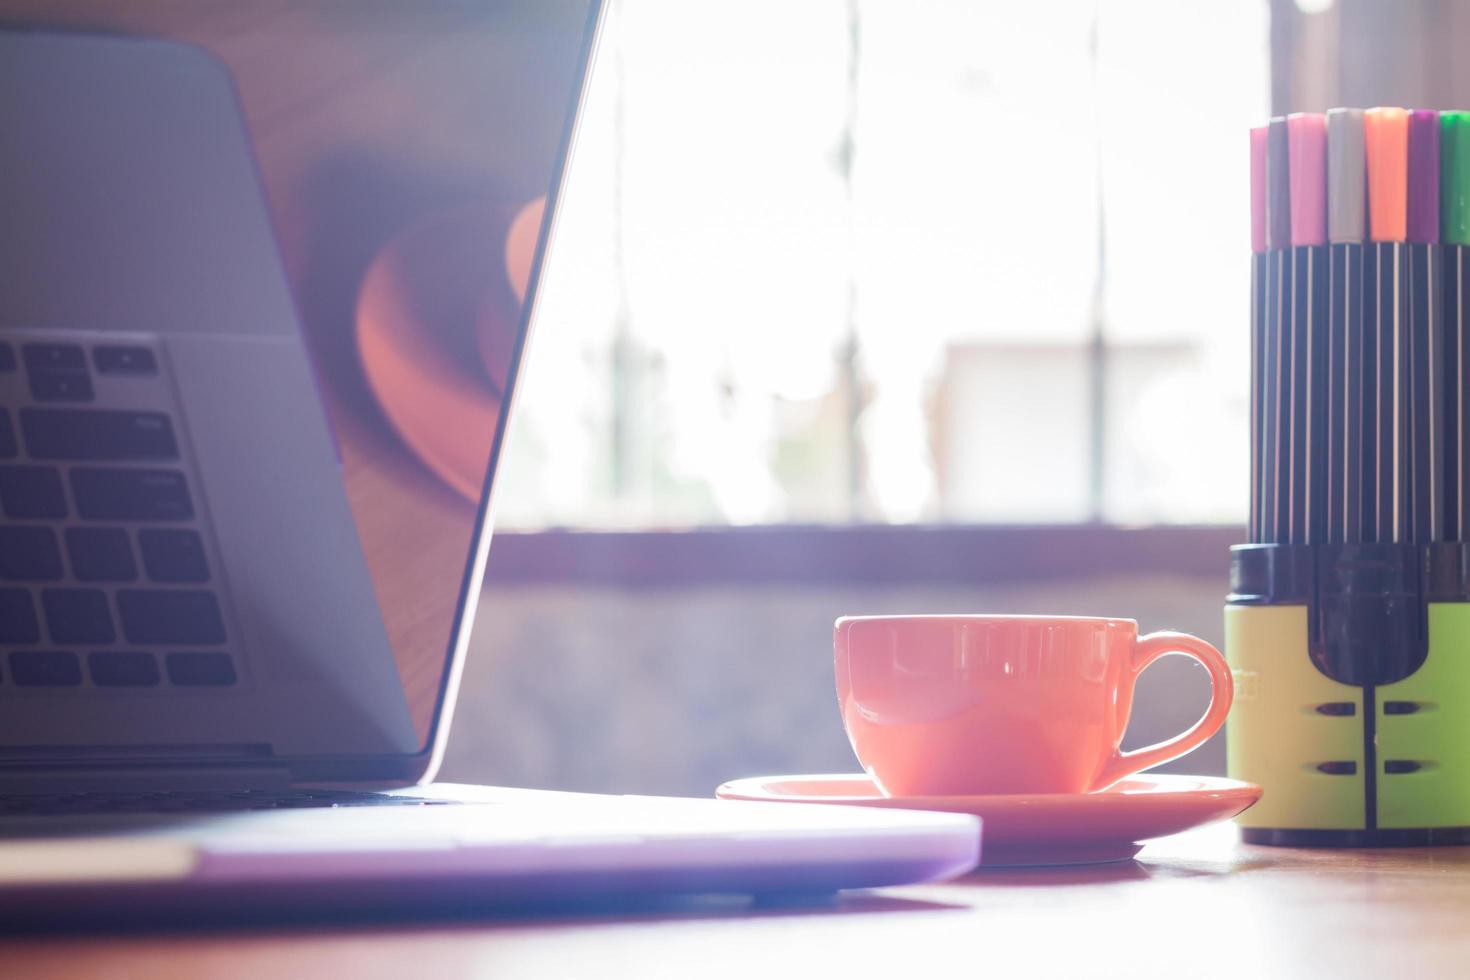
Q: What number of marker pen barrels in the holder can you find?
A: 7